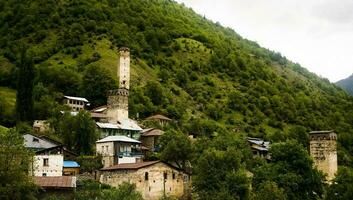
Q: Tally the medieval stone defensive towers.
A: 3